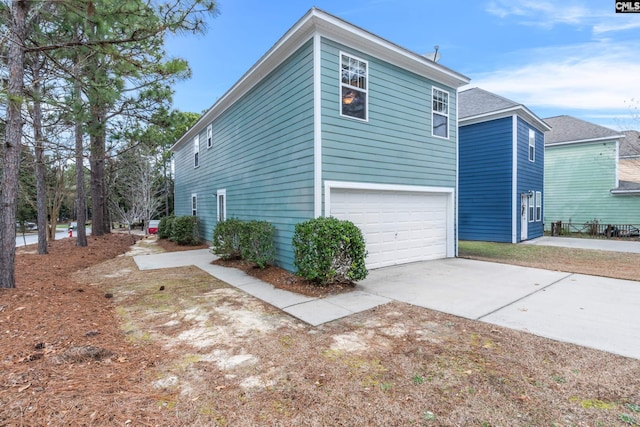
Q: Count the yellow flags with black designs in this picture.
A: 0